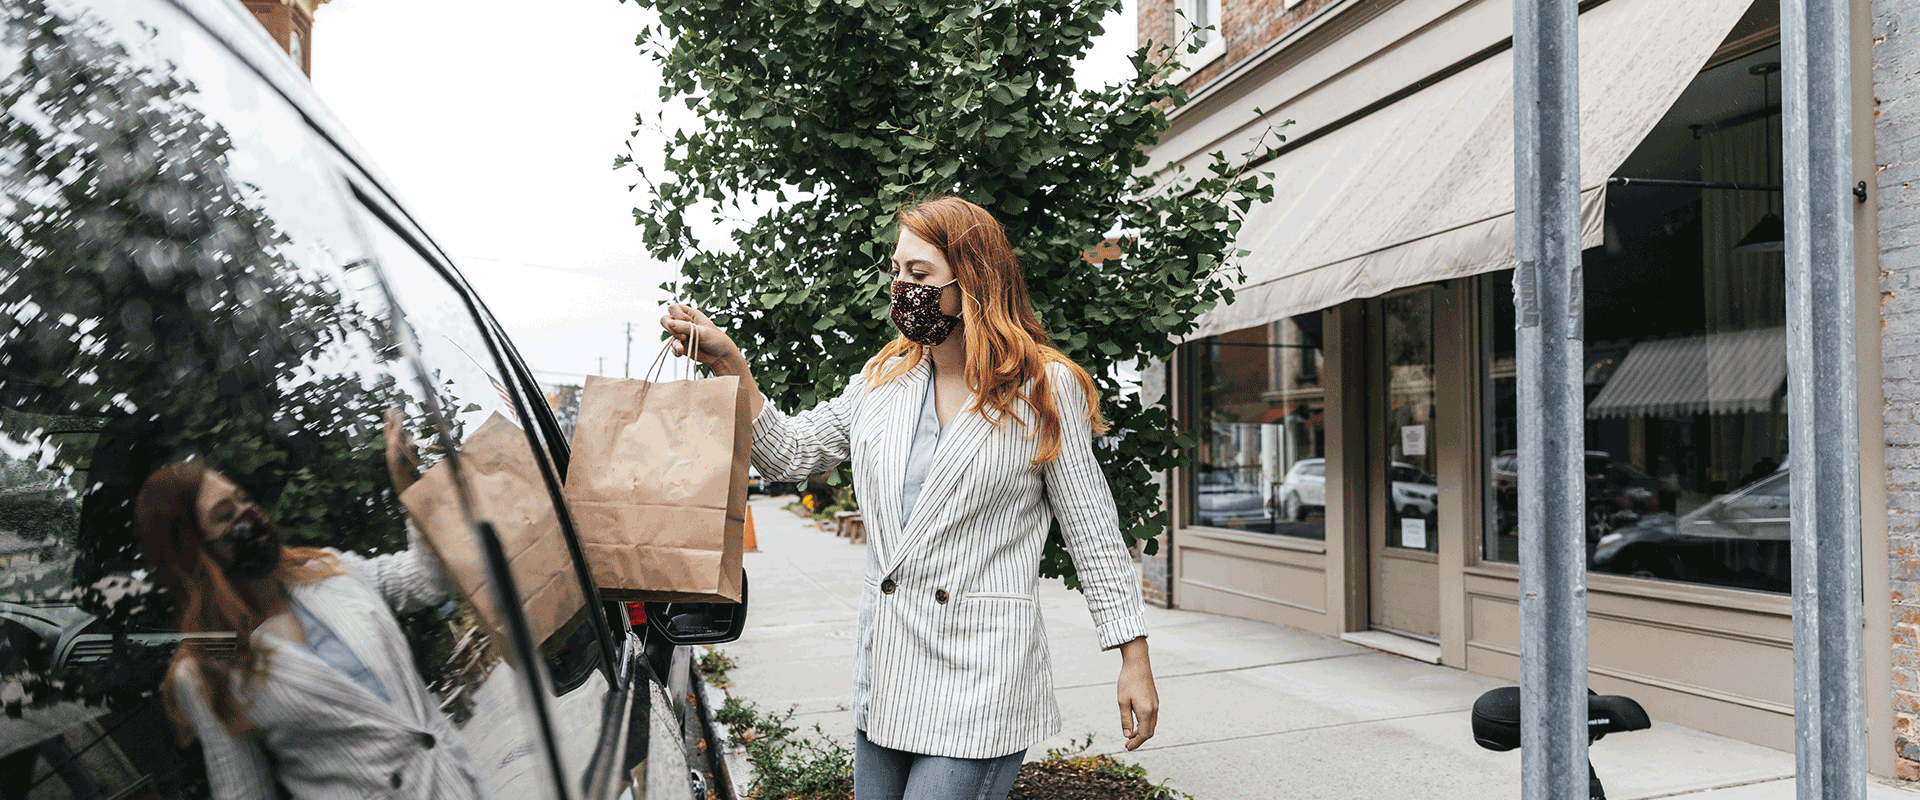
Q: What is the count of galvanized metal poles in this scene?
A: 2